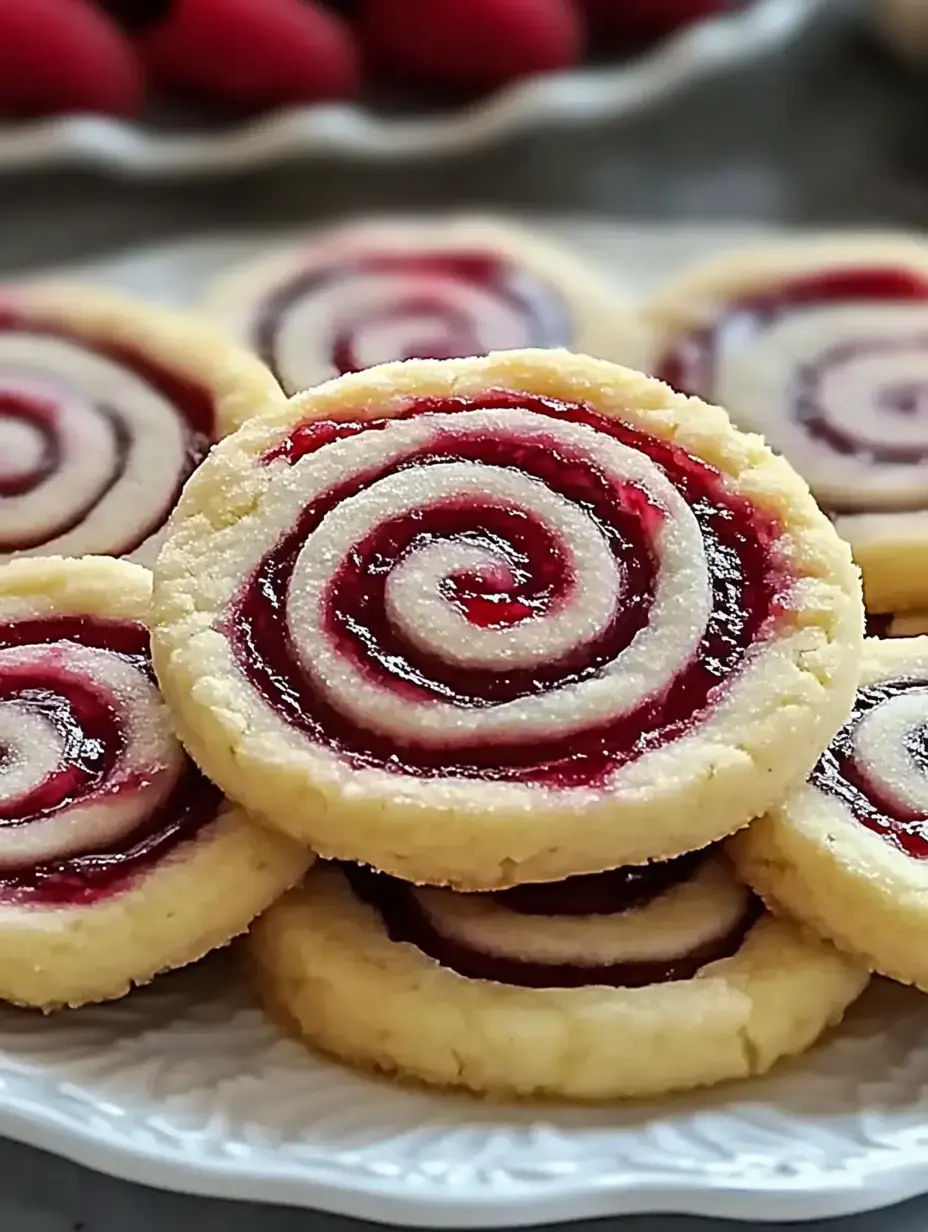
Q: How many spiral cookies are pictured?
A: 7